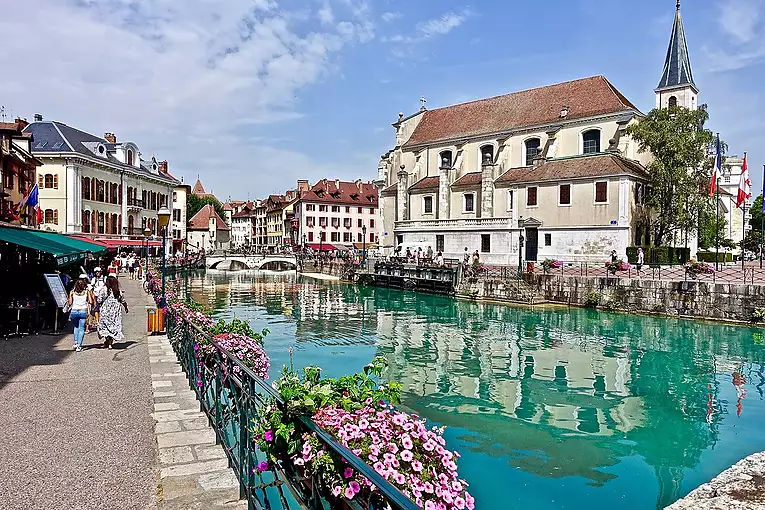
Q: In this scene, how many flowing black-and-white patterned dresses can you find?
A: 1